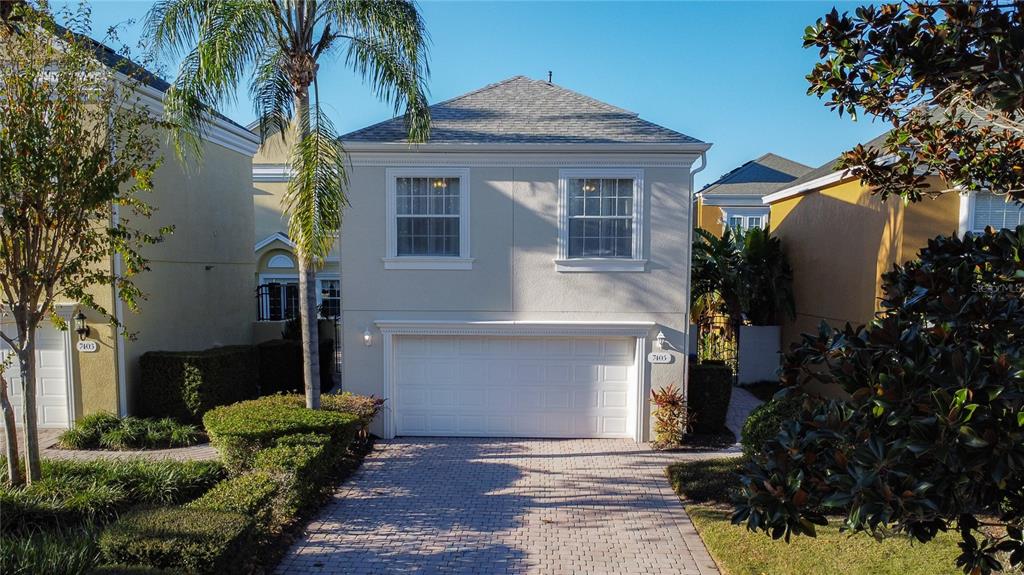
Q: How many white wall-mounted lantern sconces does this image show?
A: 2